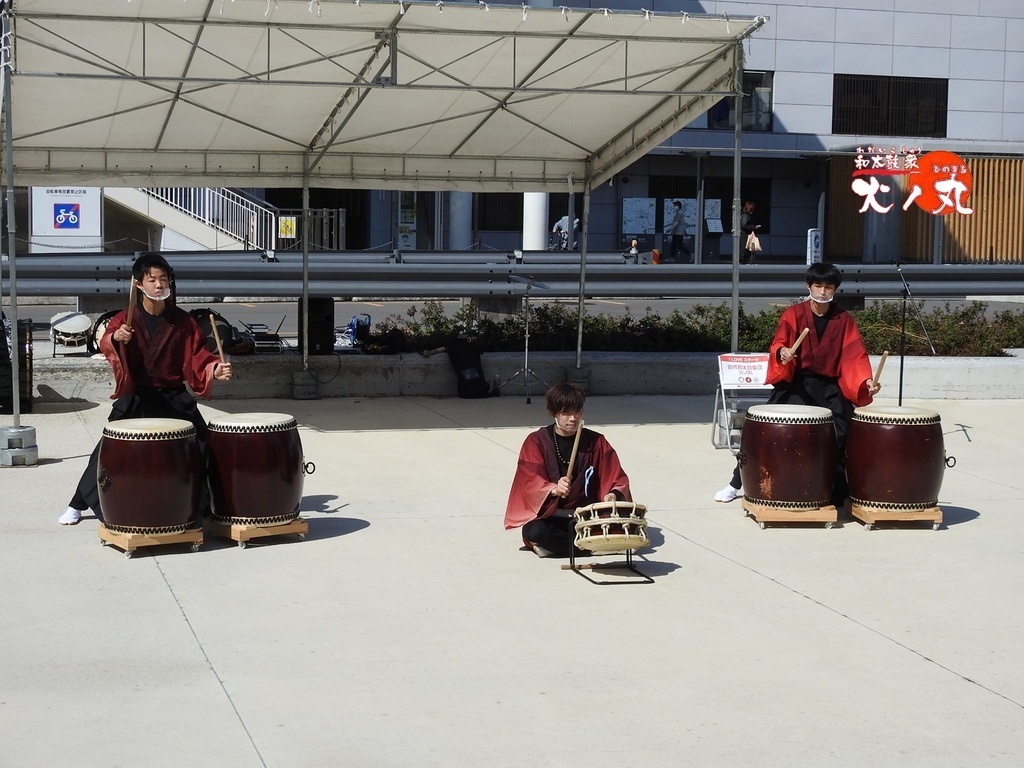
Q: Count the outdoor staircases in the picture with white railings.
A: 1